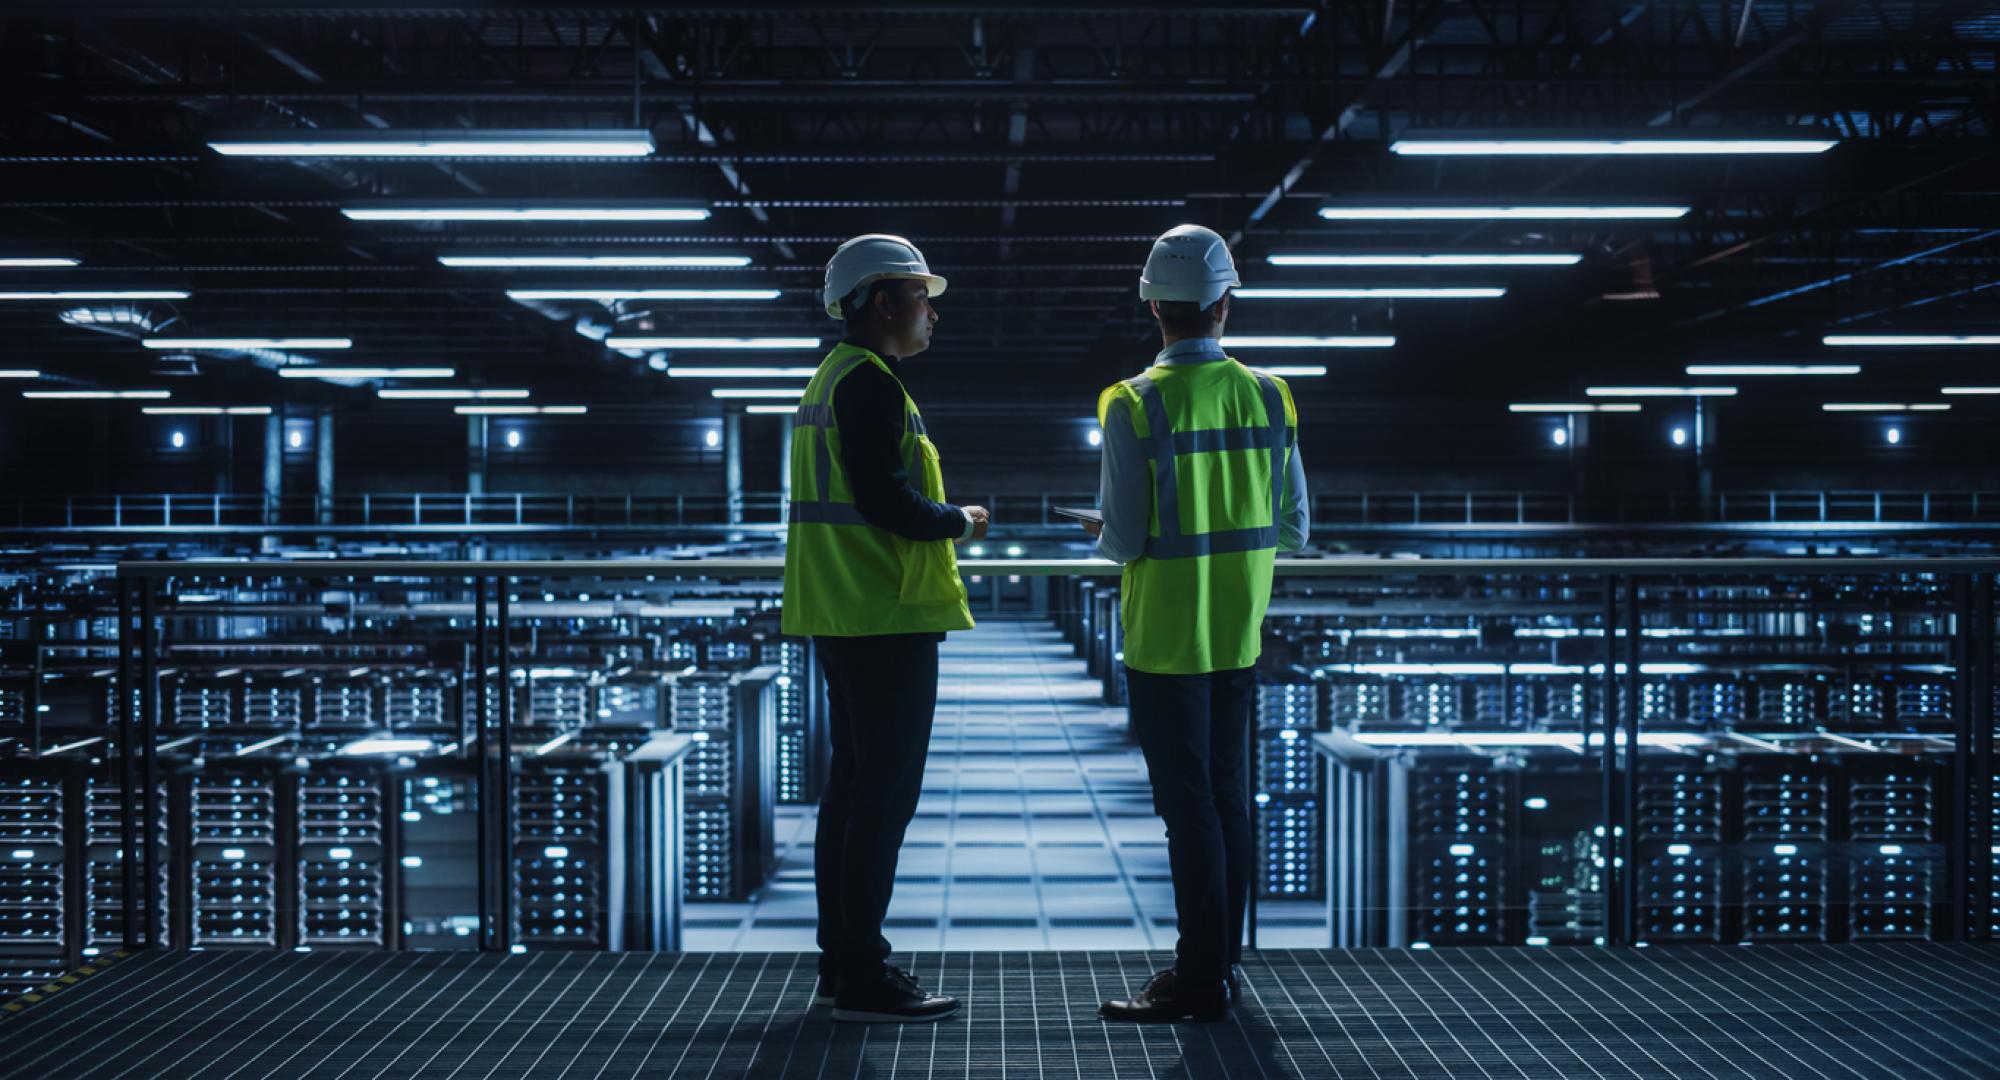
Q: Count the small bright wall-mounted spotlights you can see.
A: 8